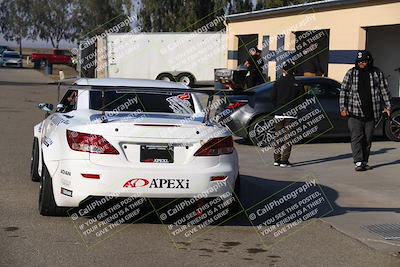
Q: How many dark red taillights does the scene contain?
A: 2